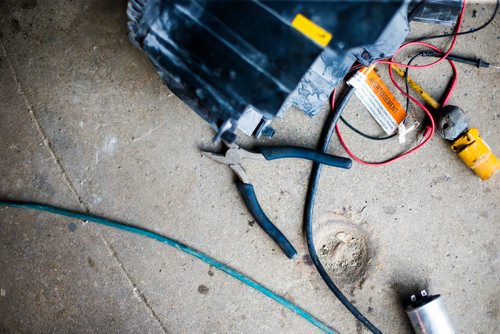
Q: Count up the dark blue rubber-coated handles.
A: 2